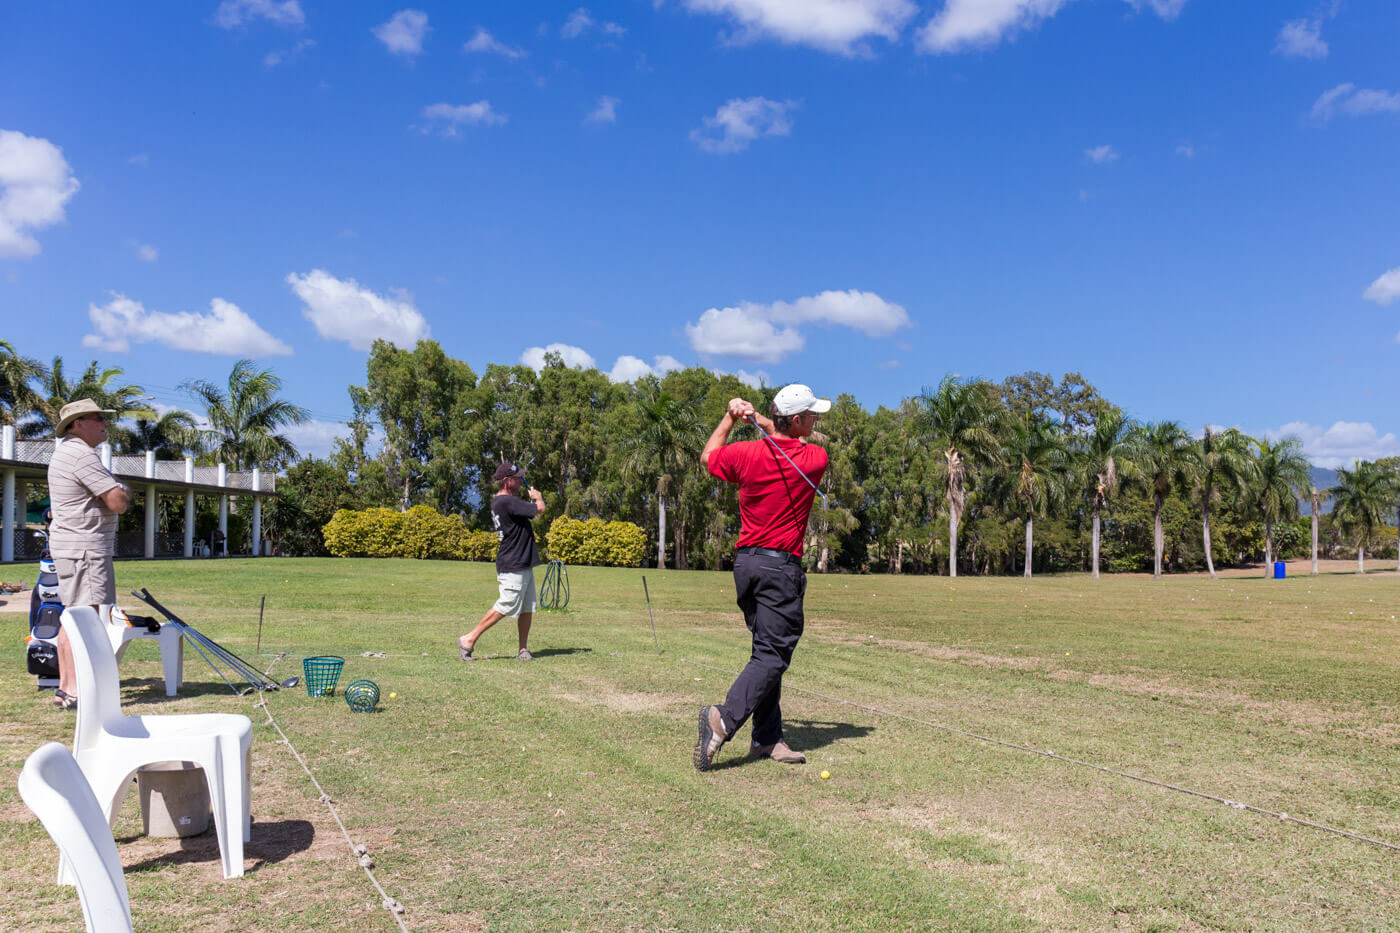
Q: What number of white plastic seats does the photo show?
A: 3